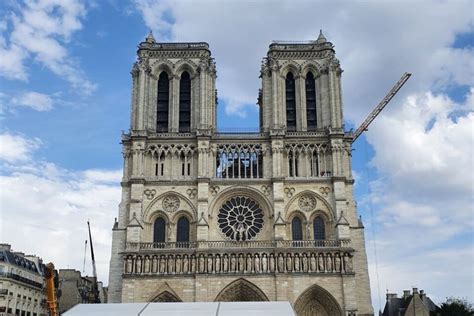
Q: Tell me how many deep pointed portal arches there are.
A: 3